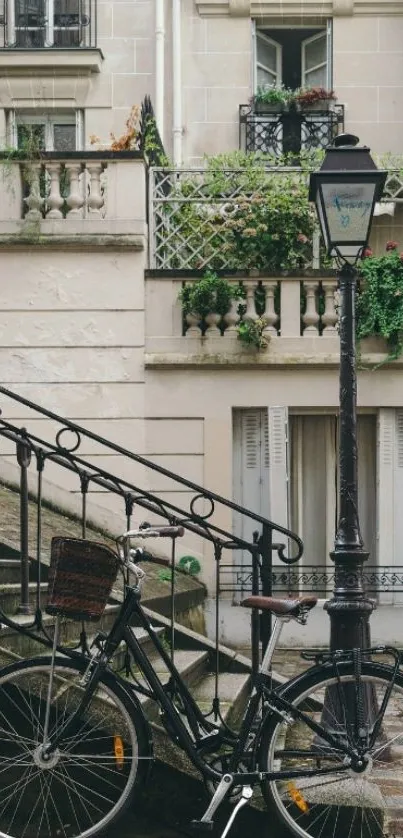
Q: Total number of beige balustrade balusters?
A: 11